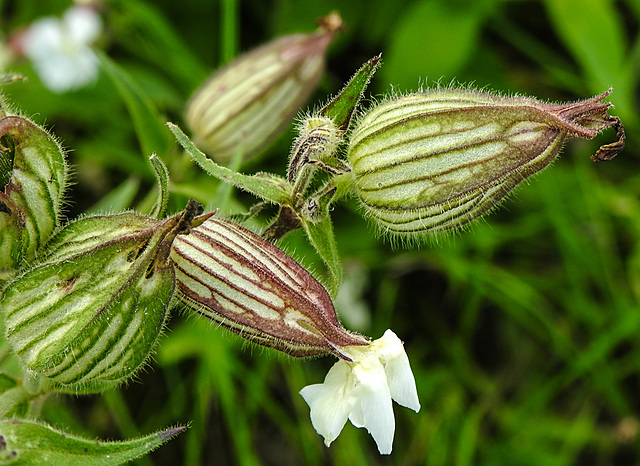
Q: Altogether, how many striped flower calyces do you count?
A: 5